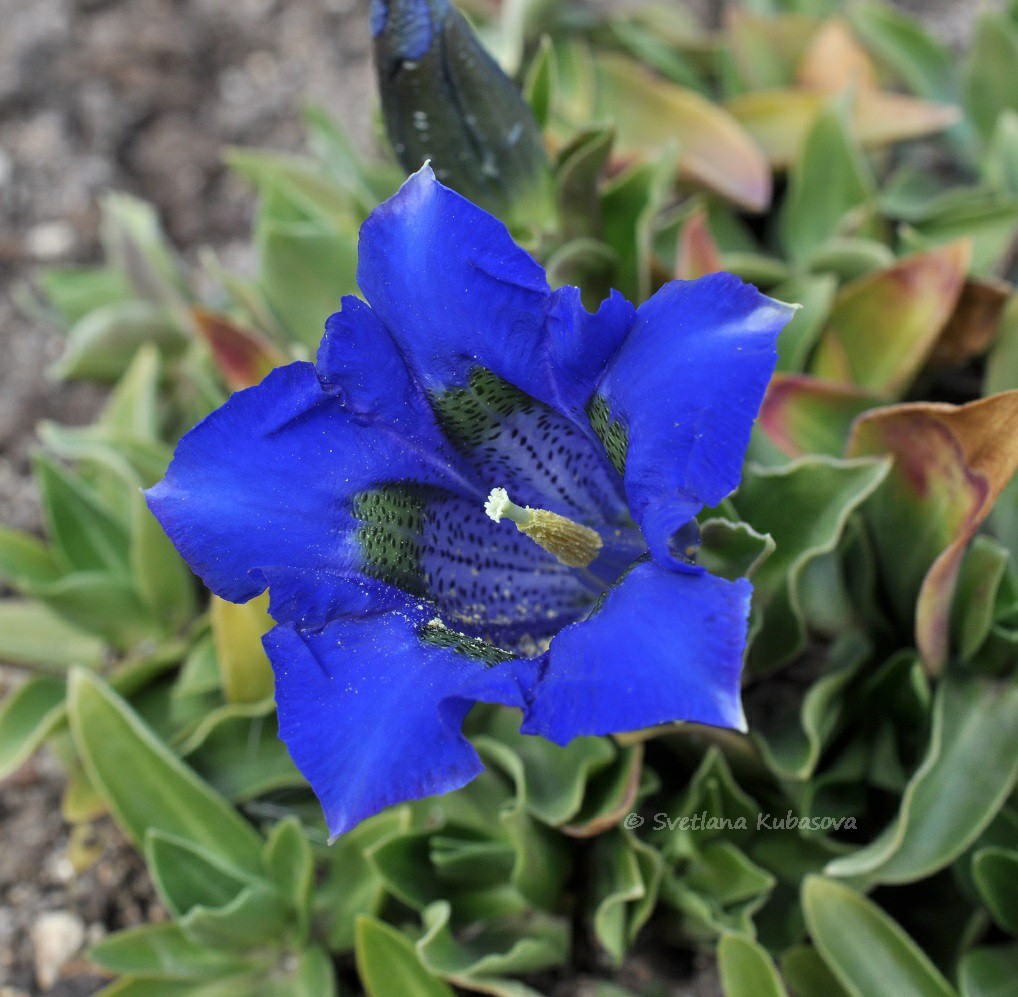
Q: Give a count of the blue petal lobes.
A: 5